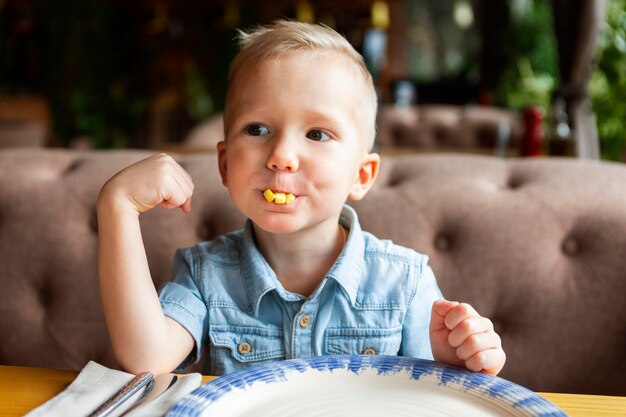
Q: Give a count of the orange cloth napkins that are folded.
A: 0